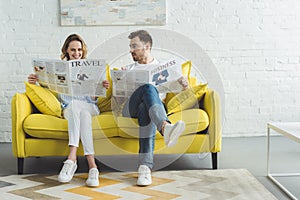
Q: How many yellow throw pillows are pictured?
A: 2